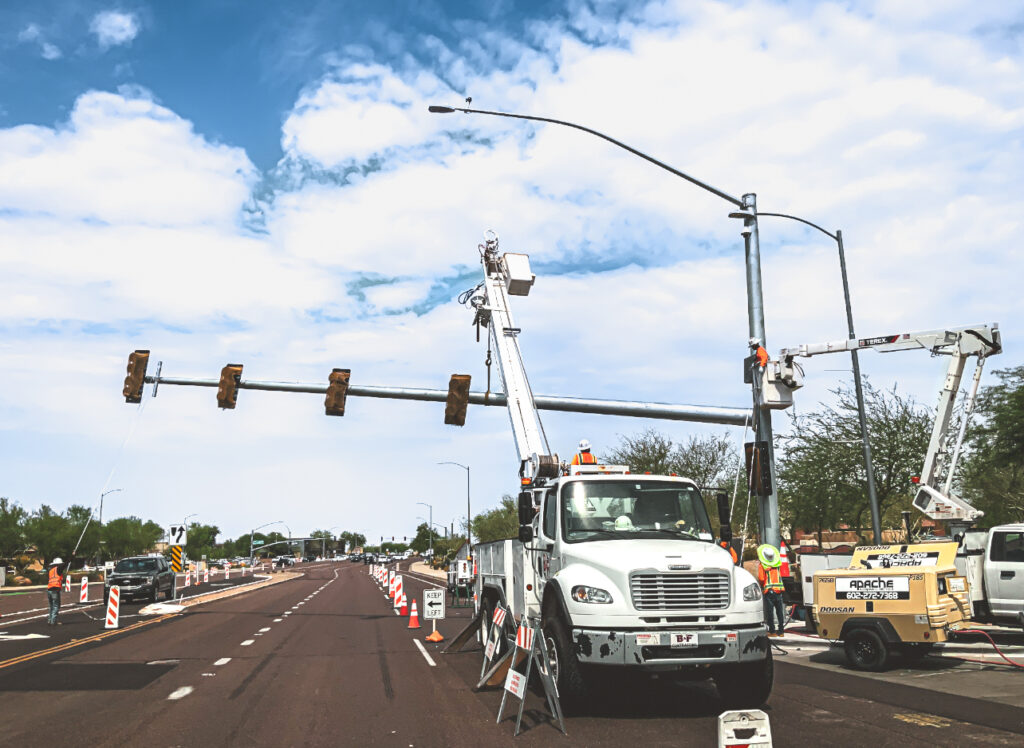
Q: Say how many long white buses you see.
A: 0